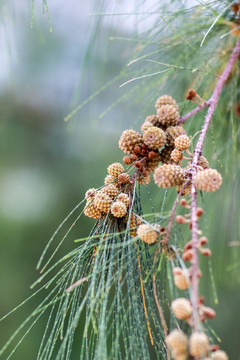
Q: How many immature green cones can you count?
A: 0